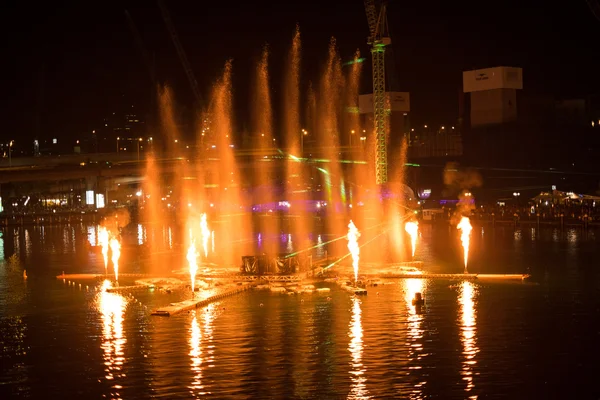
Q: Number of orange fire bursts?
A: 7